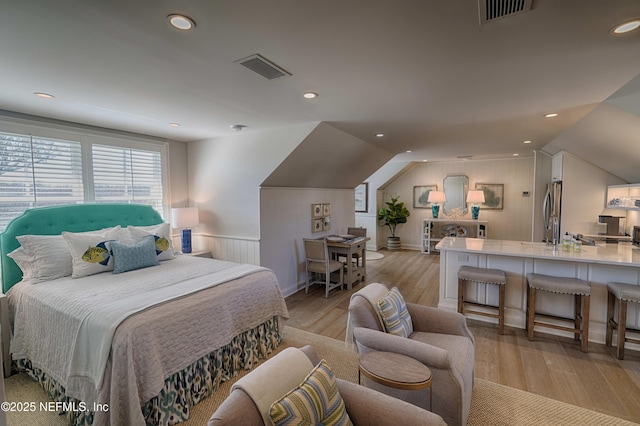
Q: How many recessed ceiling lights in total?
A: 11